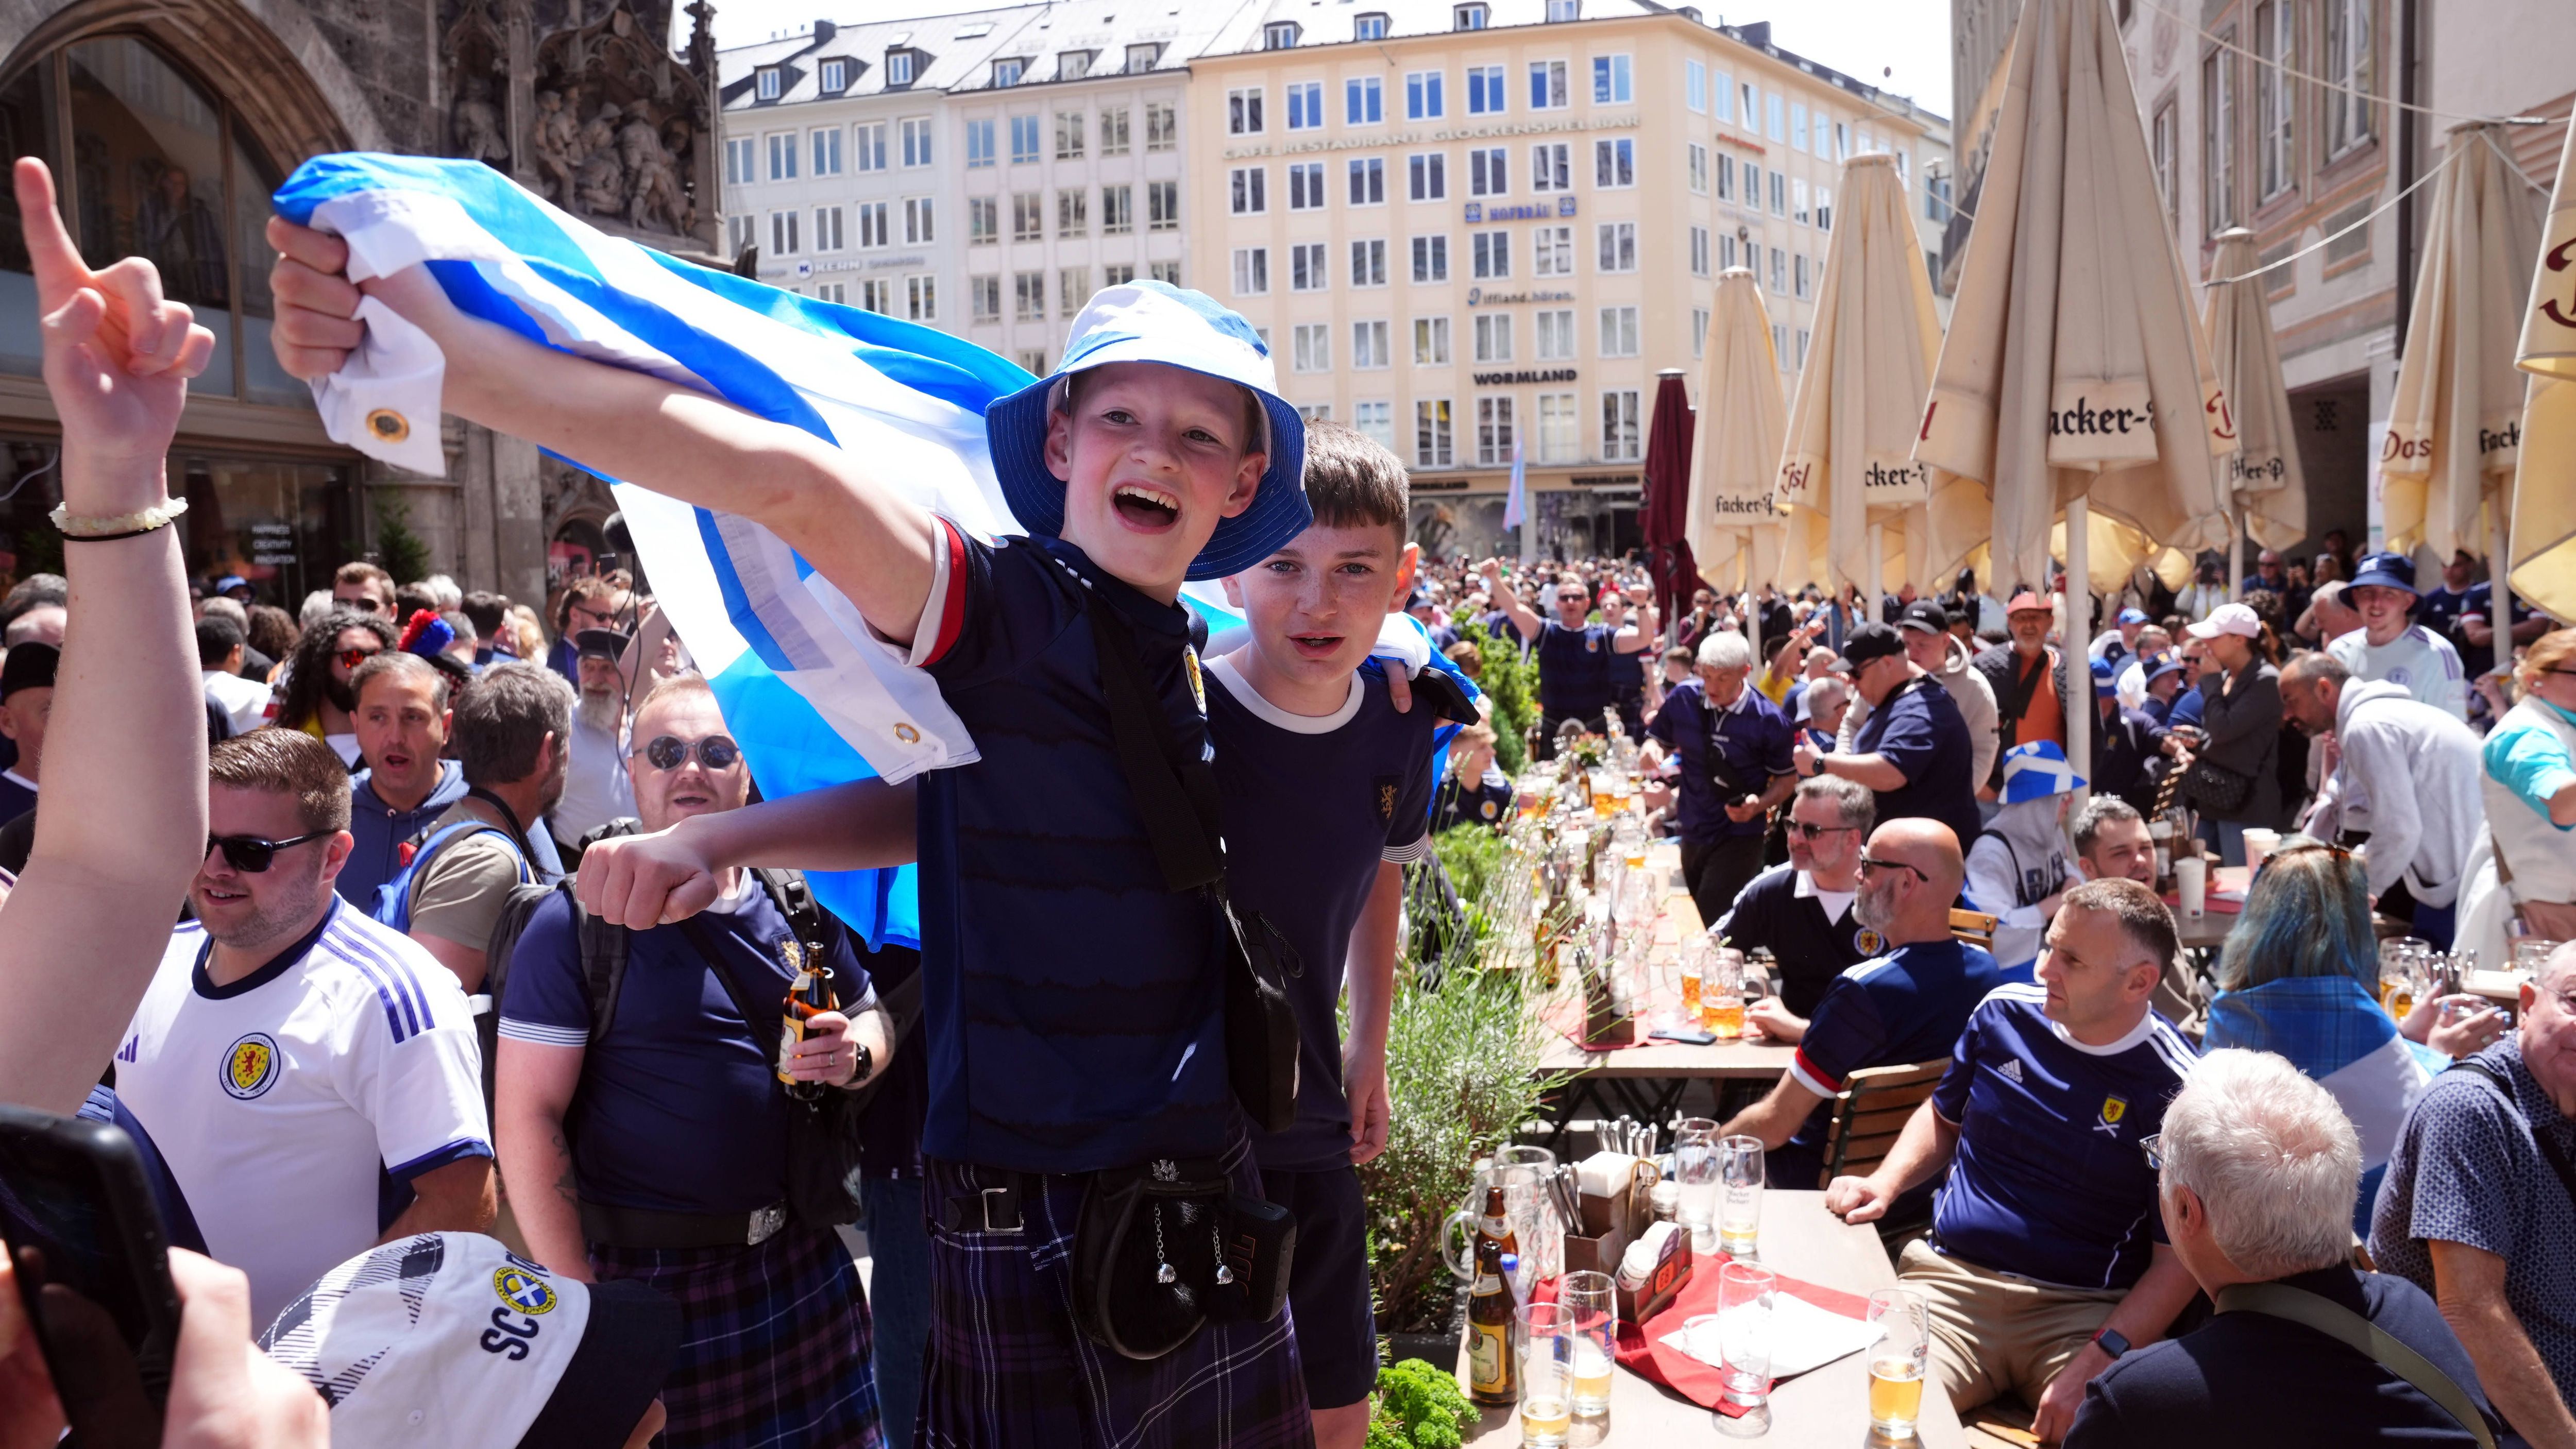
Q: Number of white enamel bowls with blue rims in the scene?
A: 0